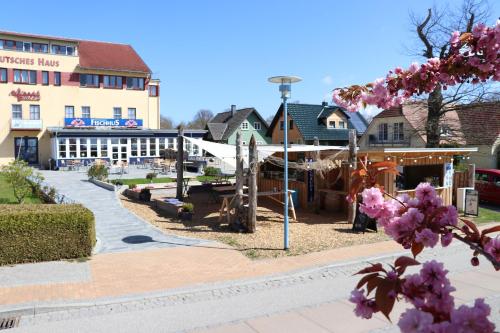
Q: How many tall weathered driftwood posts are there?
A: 5